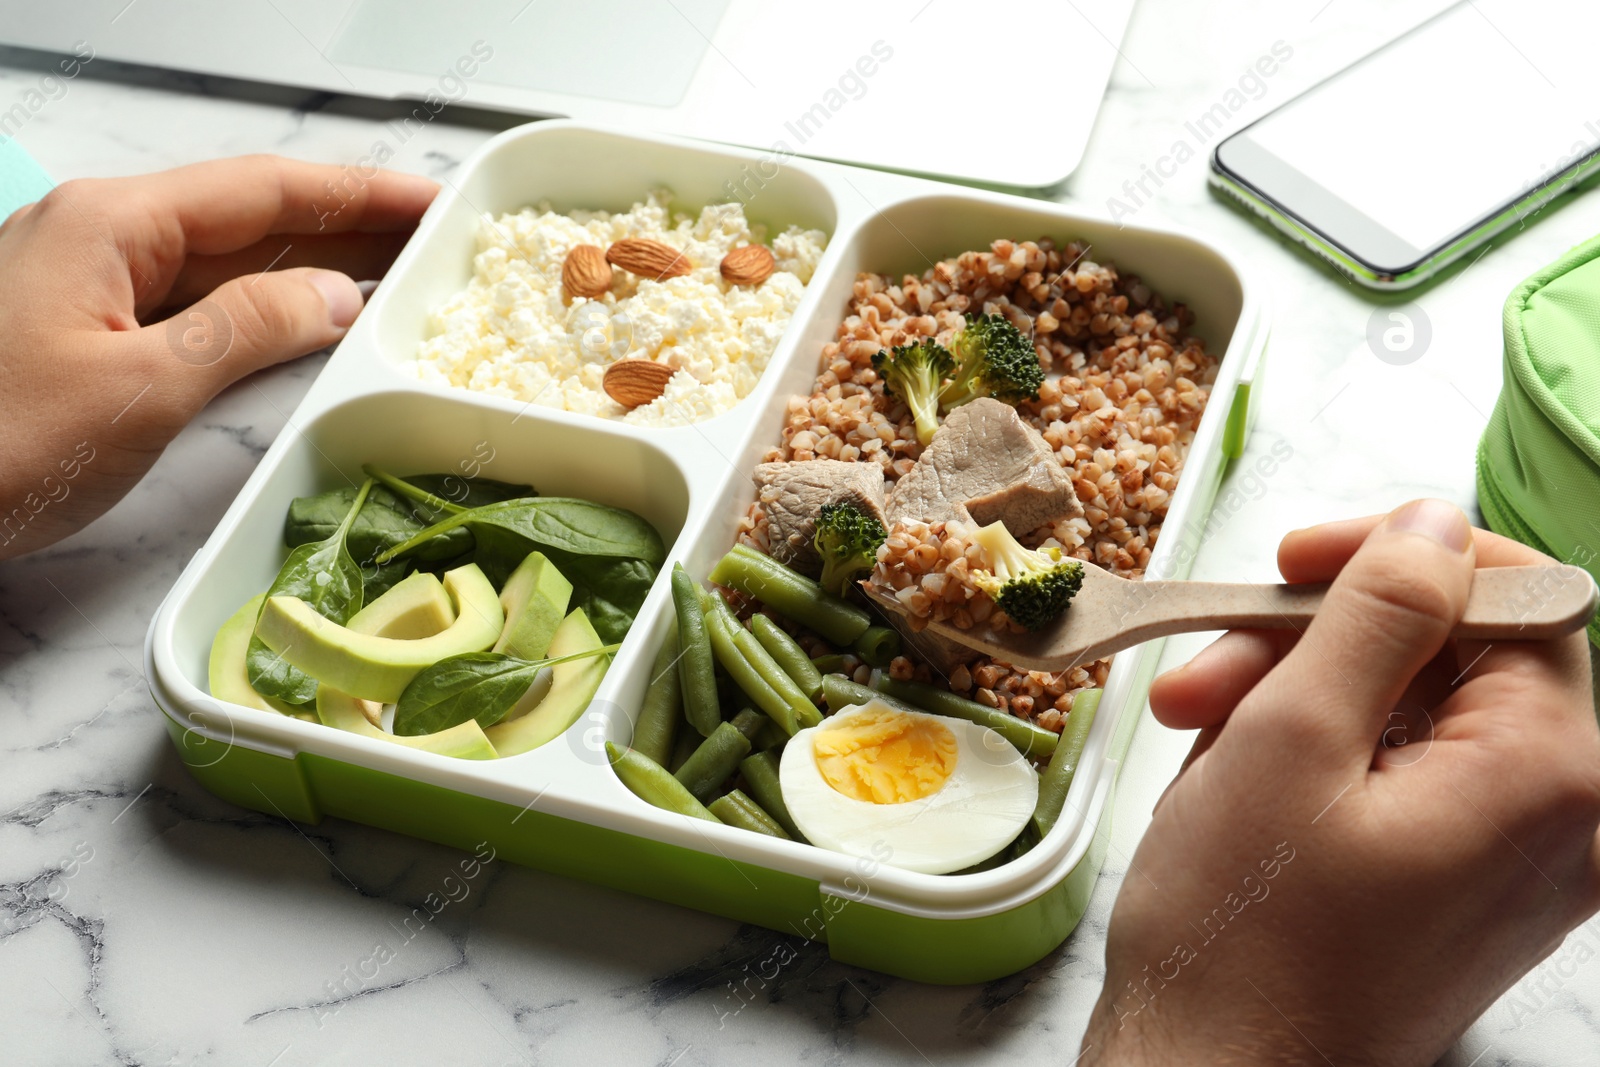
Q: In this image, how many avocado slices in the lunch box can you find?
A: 6